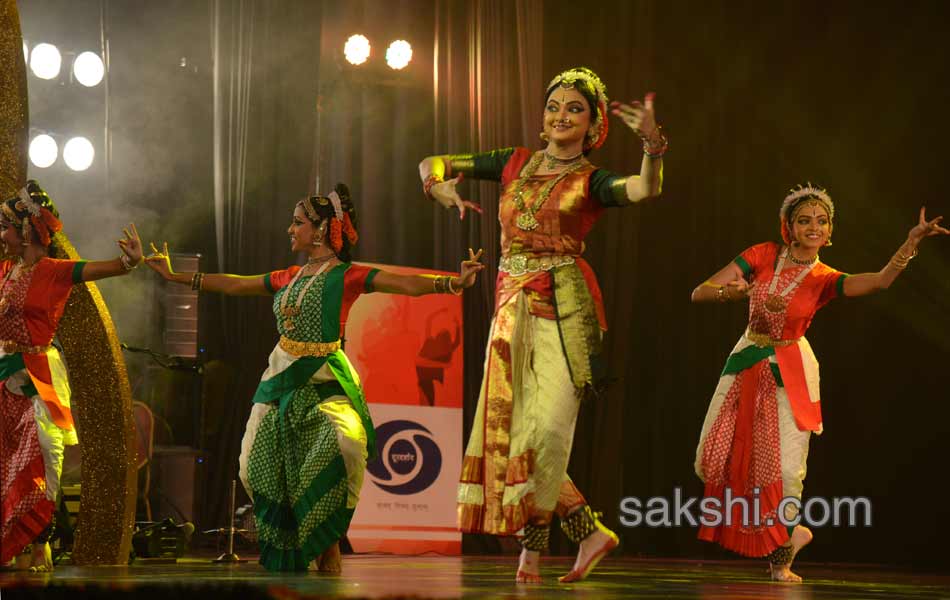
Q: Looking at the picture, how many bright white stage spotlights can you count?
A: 6